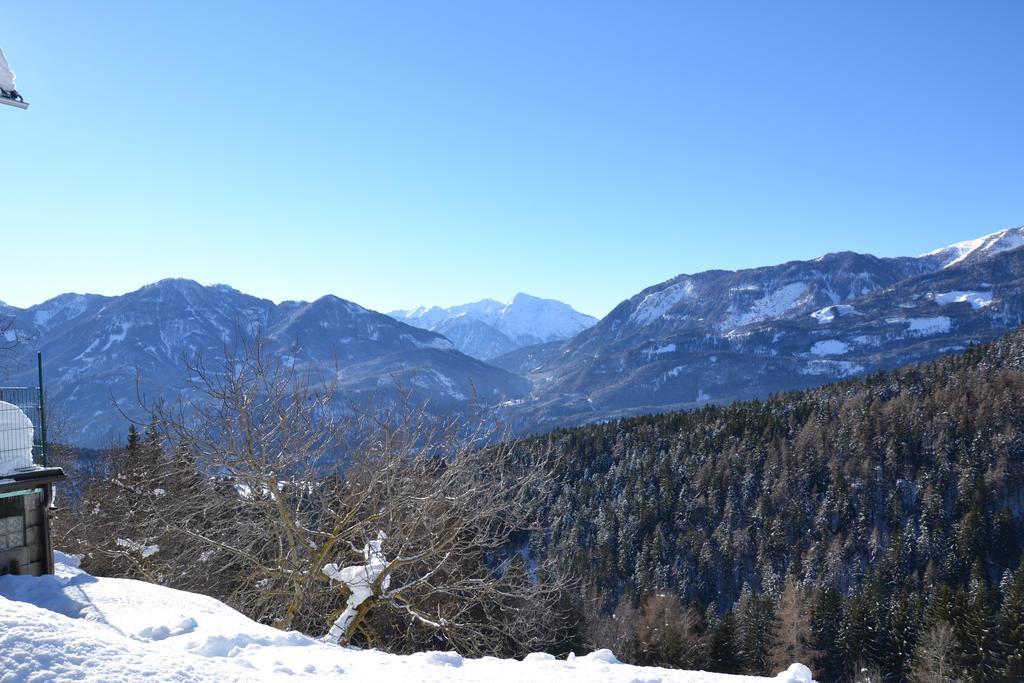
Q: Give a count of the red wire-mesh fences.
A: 0